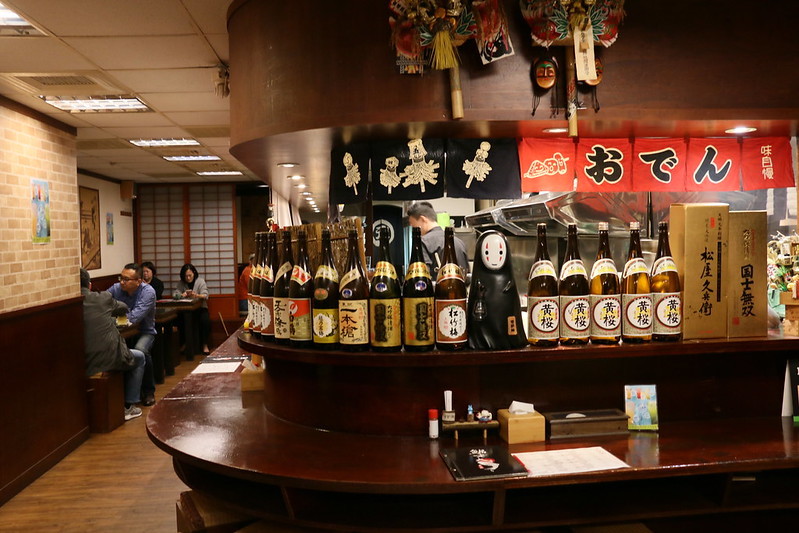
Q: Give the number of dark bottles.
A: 15